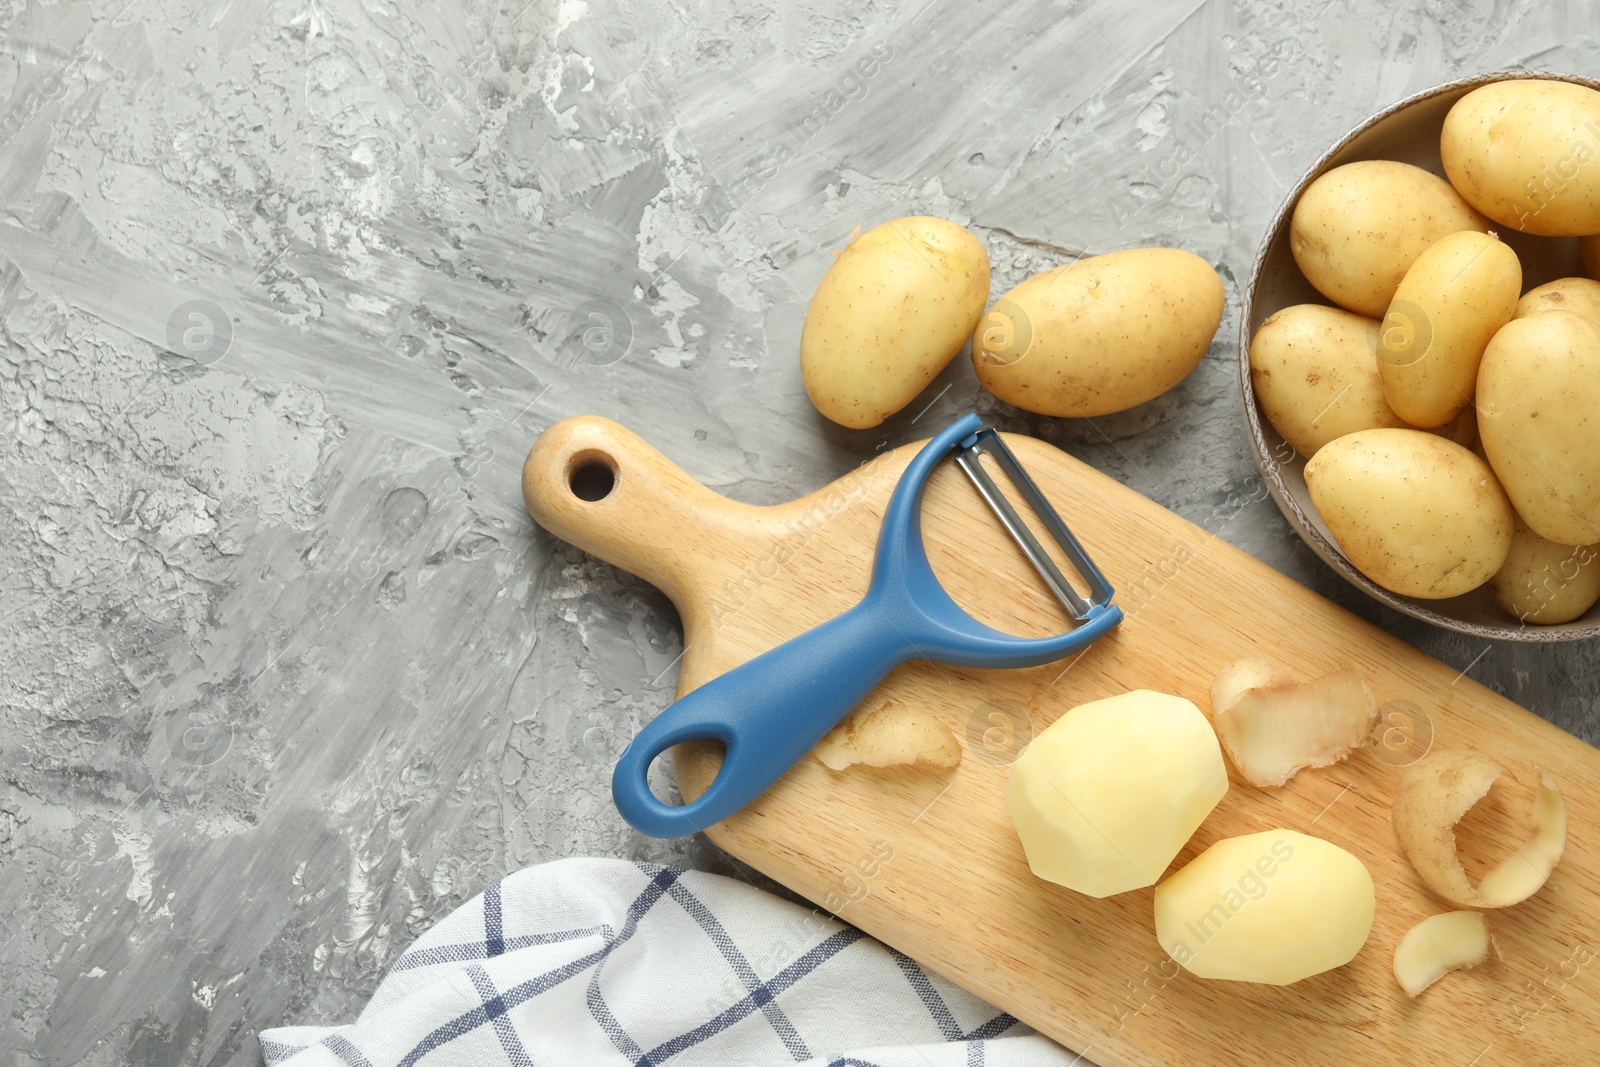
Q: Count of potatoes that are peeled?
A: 2